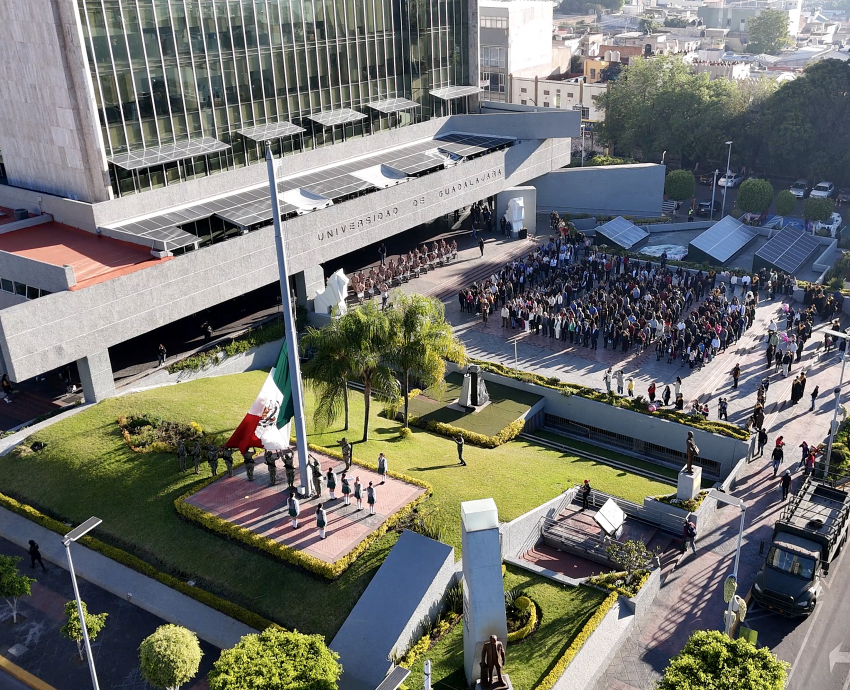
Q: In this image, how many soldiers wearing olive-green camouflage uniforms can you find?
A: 9